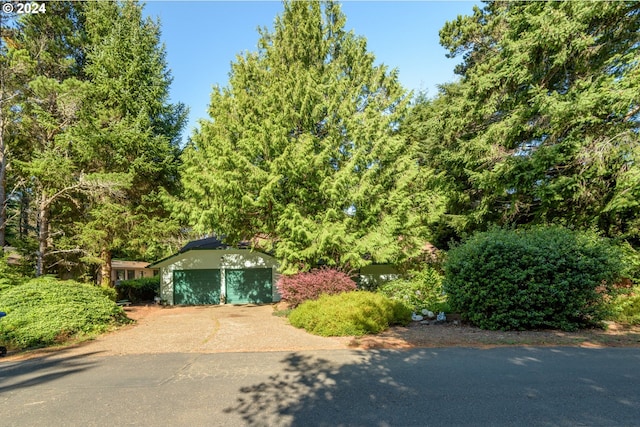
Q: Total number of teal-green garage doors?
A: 2